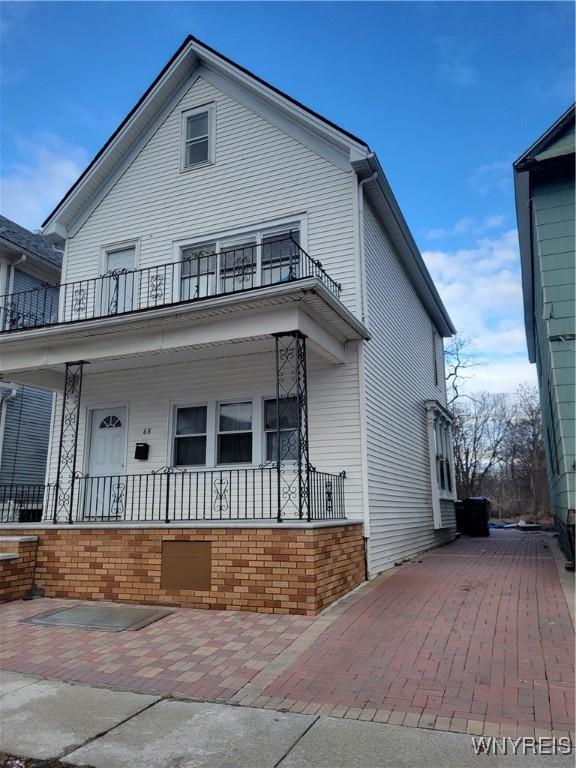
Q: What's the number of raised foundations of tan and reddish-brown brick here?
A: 1